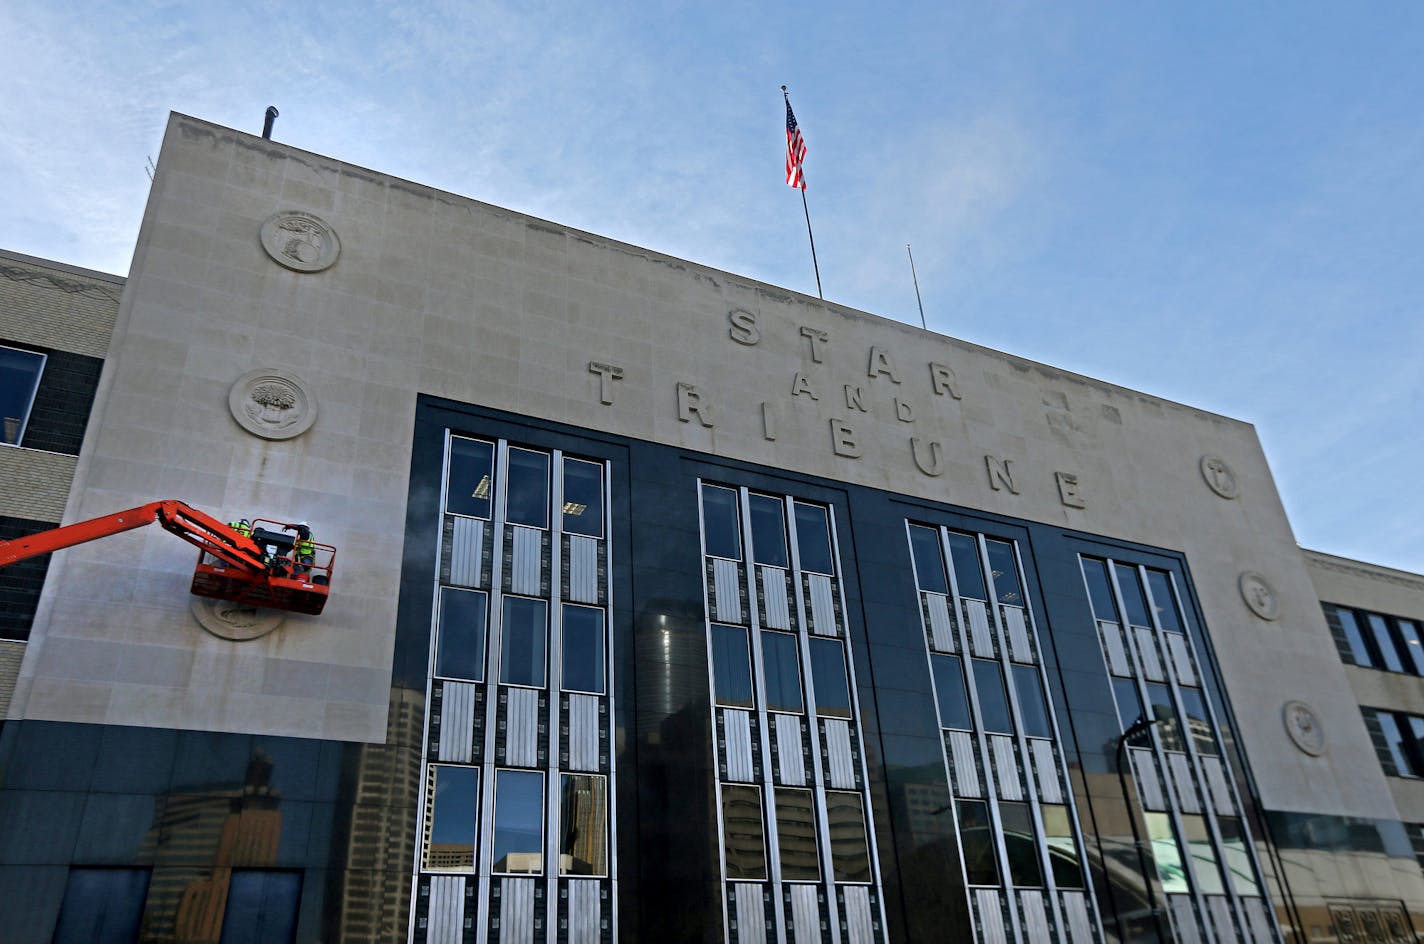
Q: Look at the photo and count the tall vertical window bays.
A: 4